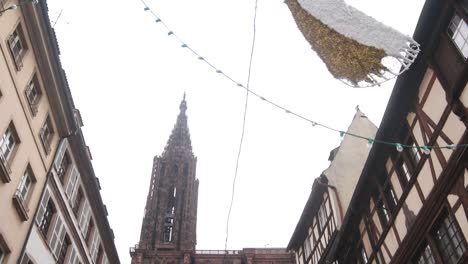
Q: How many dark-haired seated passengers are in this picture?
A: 0